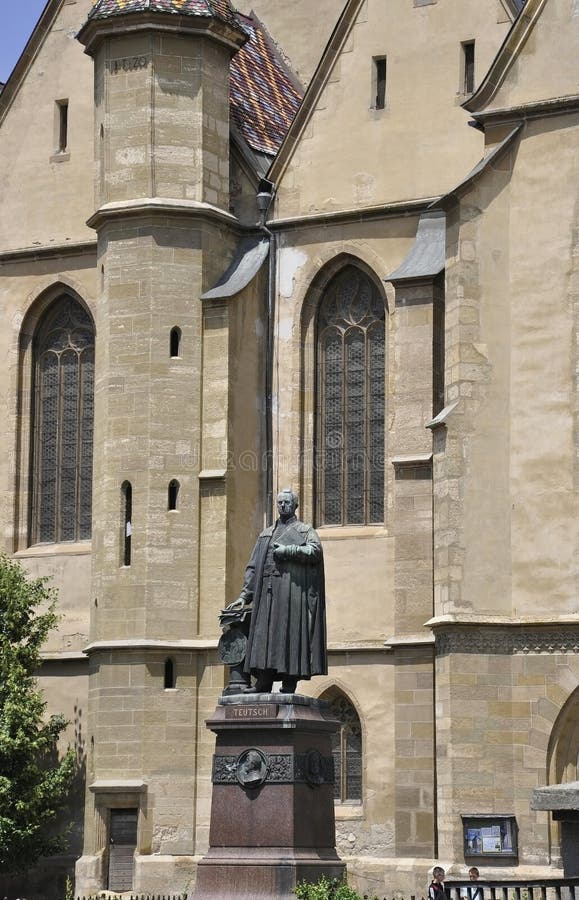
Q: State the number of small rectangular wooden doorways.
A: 1